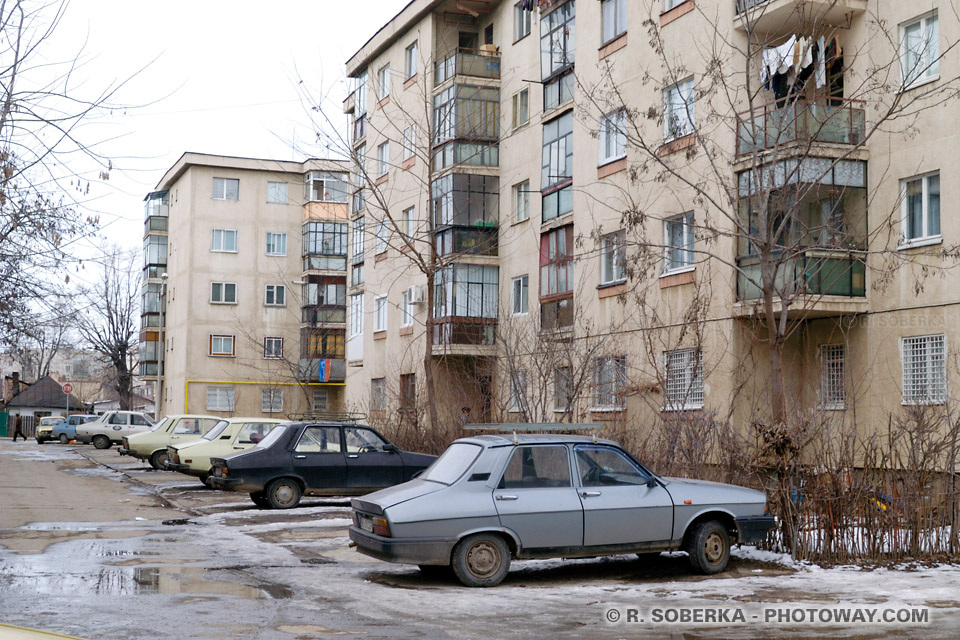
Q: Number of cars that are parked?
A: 7